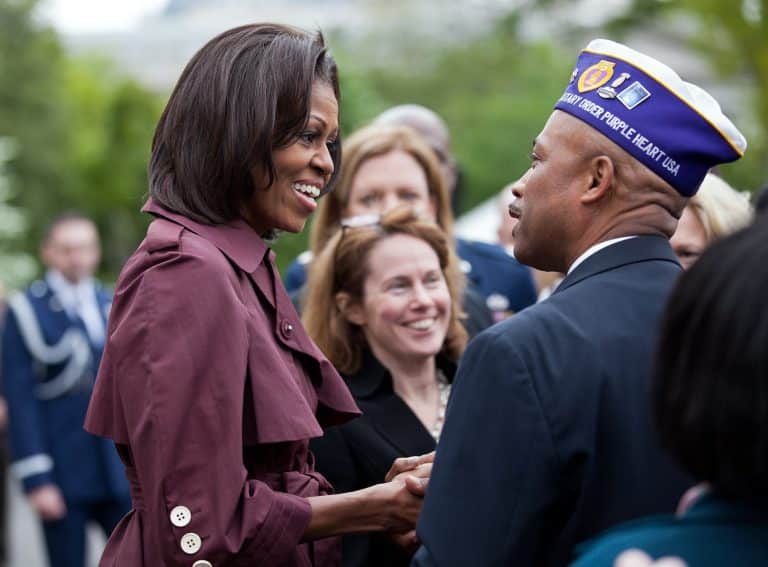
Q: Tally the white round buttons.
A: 3